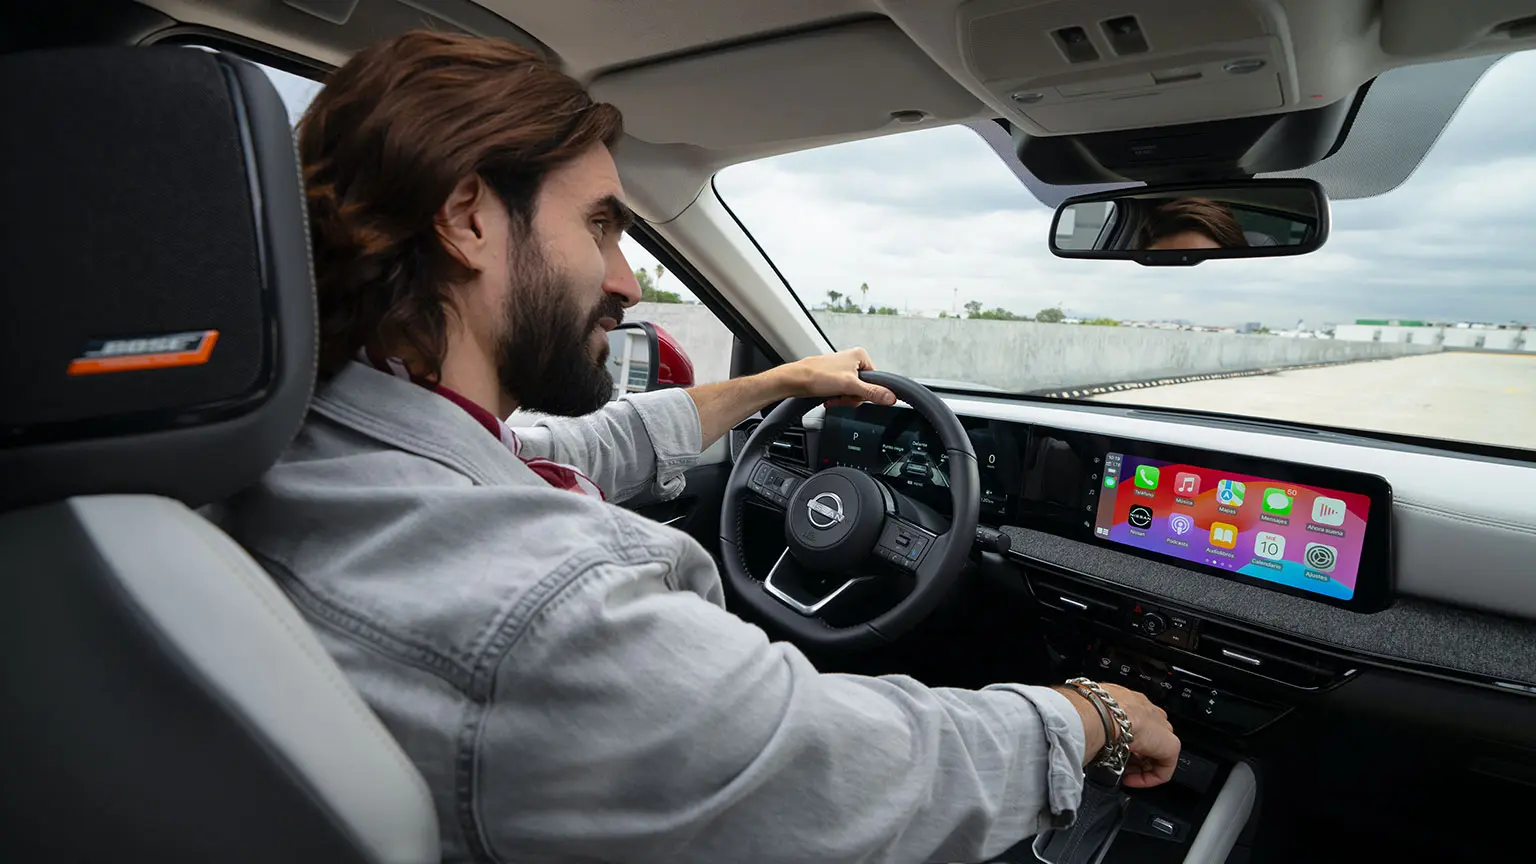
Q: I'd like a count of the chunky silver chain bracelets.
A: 1